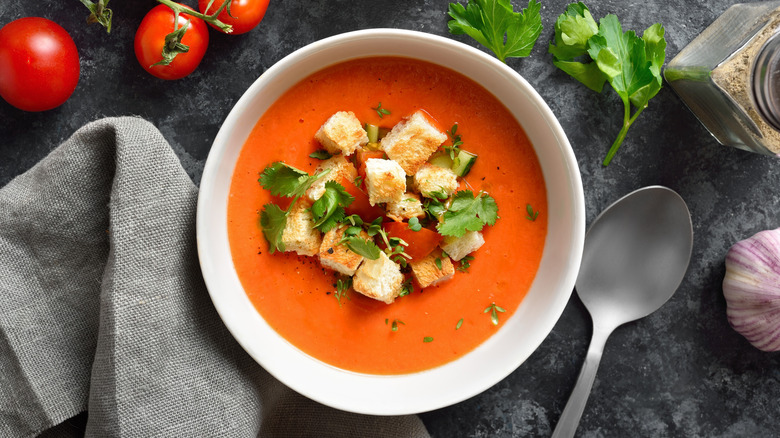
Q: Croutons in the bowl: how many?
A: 11